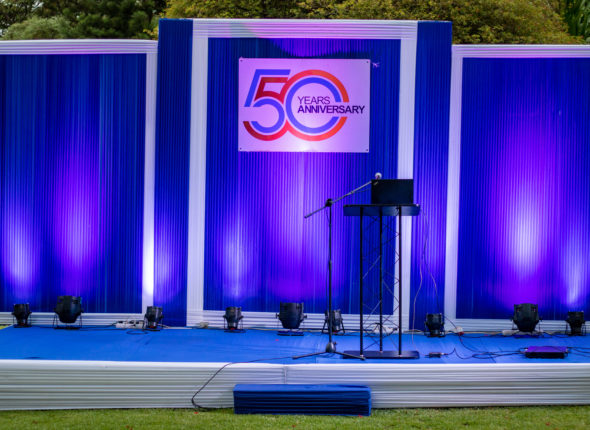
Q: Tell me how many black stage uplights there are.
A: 9